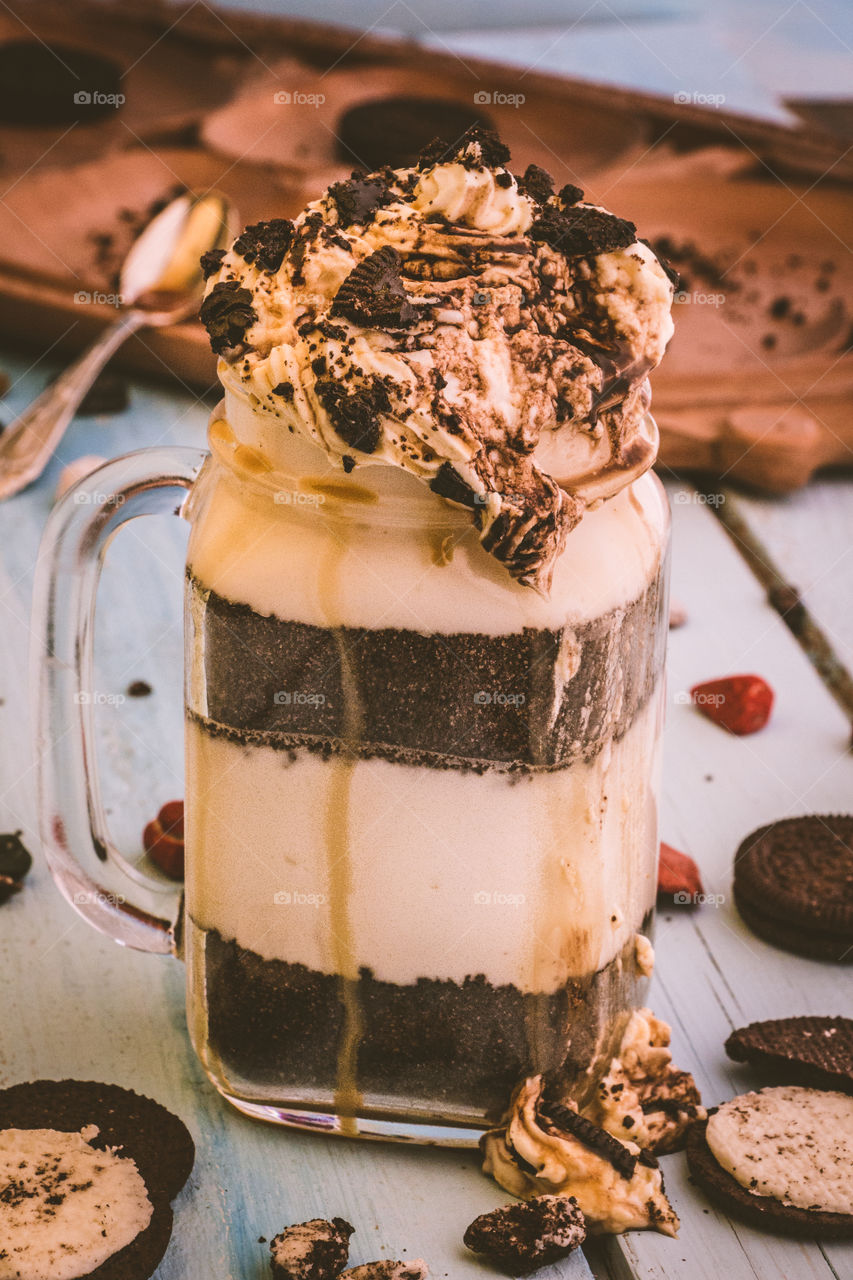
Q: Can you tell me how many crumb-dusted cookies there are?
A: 2